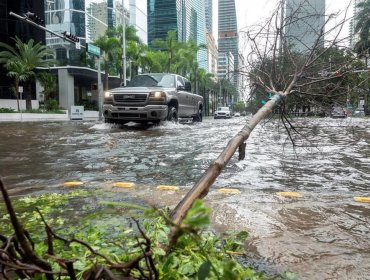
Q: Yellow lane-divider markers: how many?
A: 6